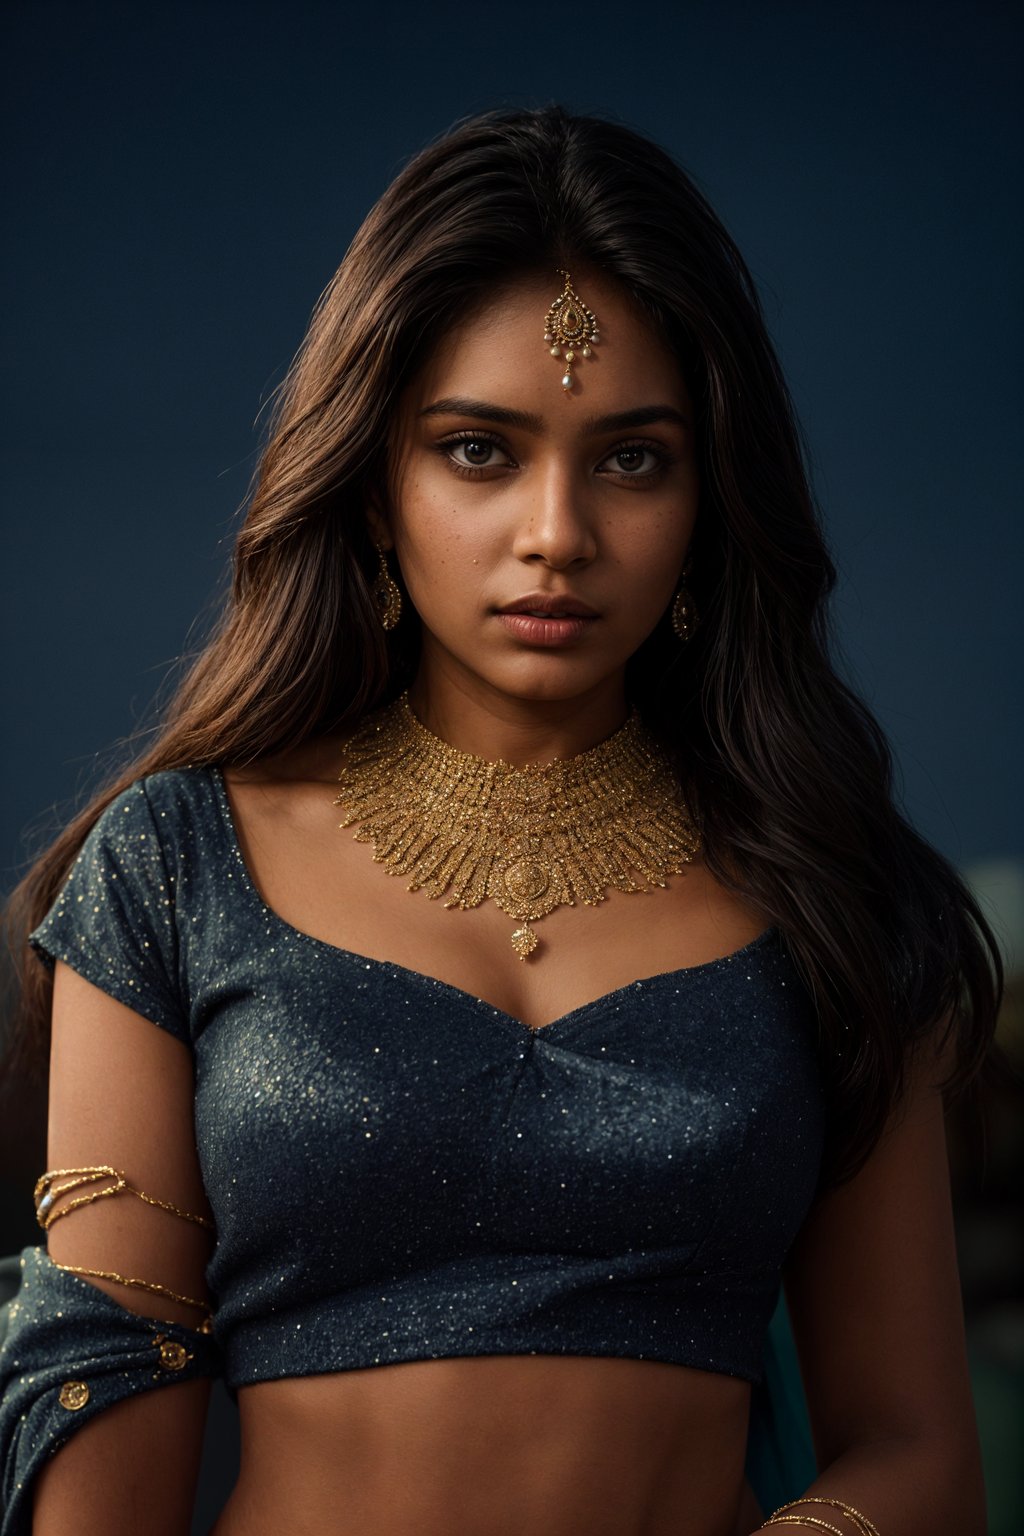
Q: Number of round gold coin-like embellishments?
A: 2